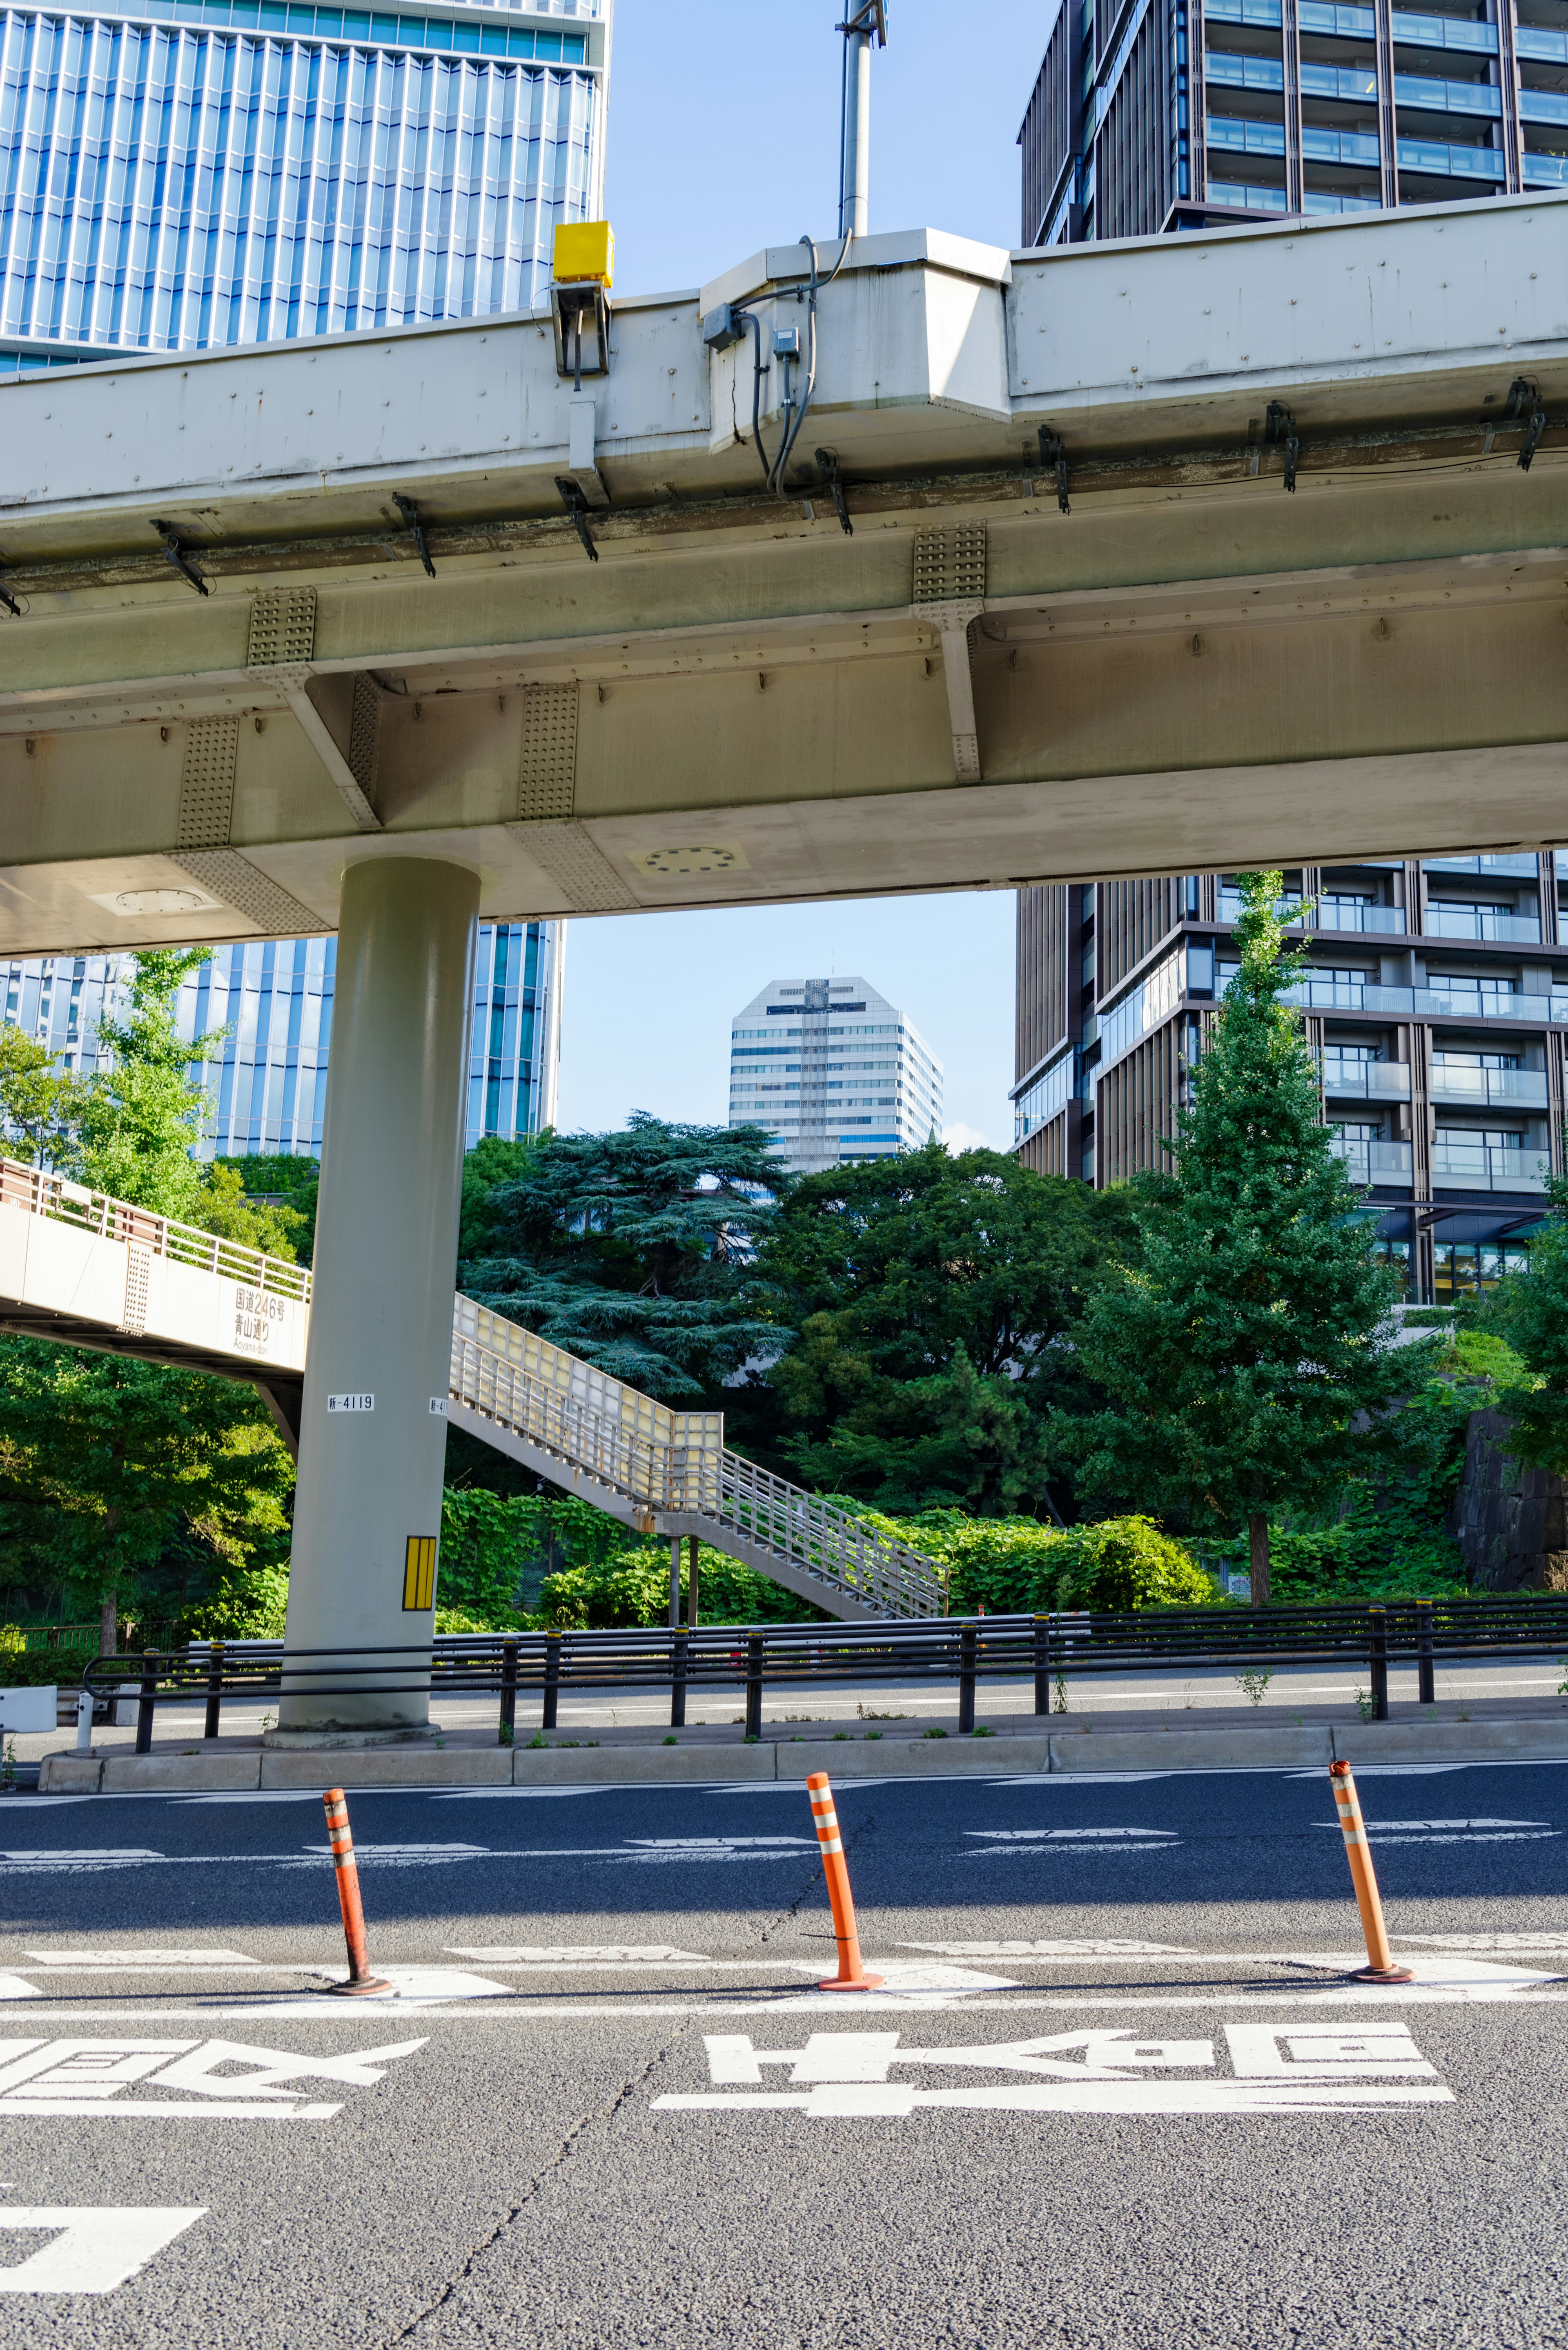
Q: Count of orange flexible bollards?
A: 3